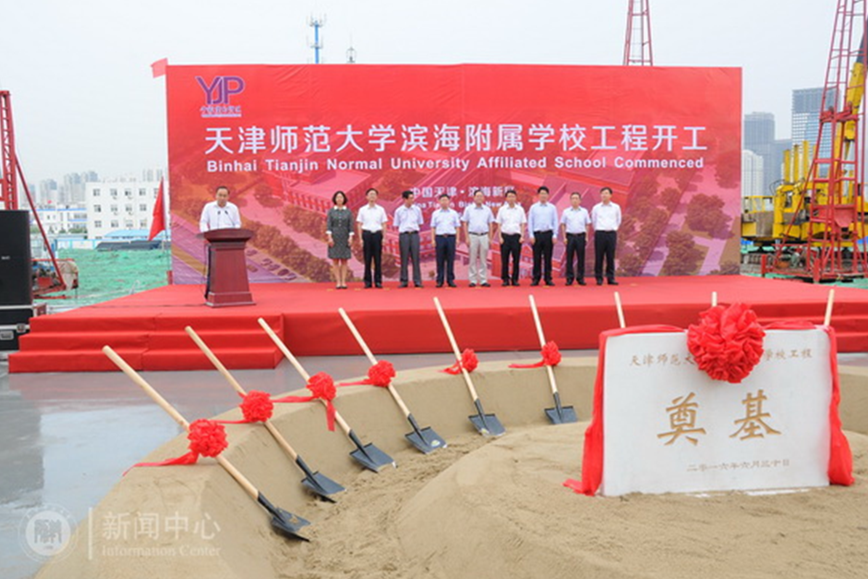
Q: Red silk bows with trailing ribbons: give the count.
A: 7